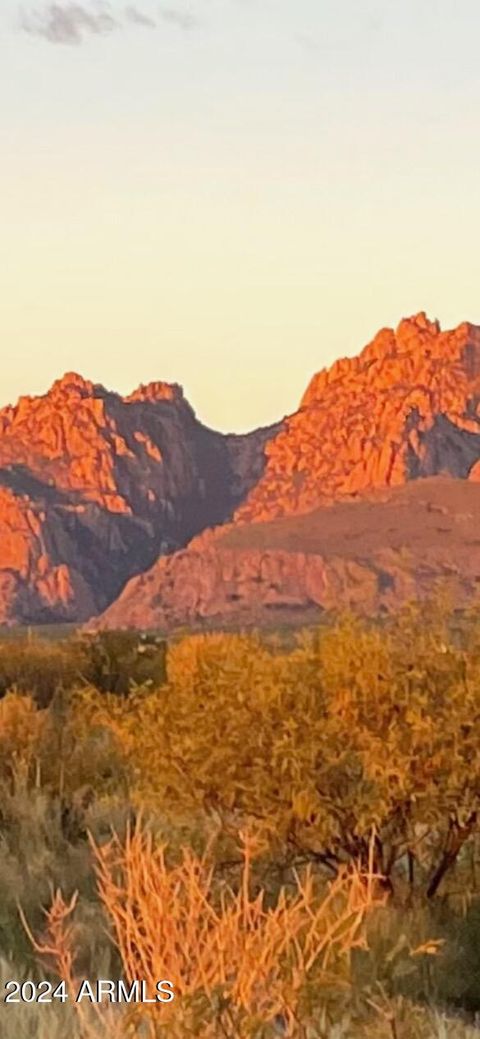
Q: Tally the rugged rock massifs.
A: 2